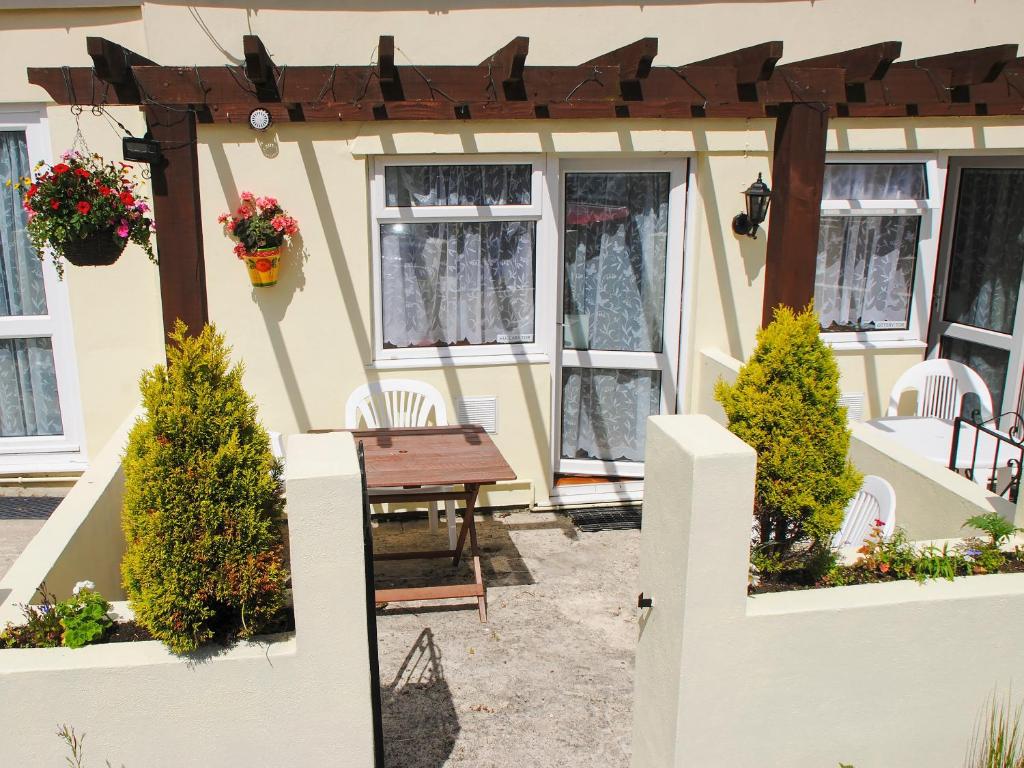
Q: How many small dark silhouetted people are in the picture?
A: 0